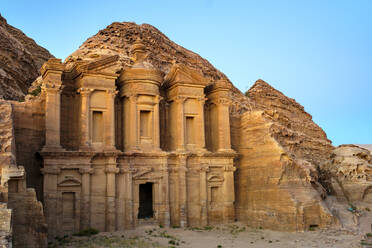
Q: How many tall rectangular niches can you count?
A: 5